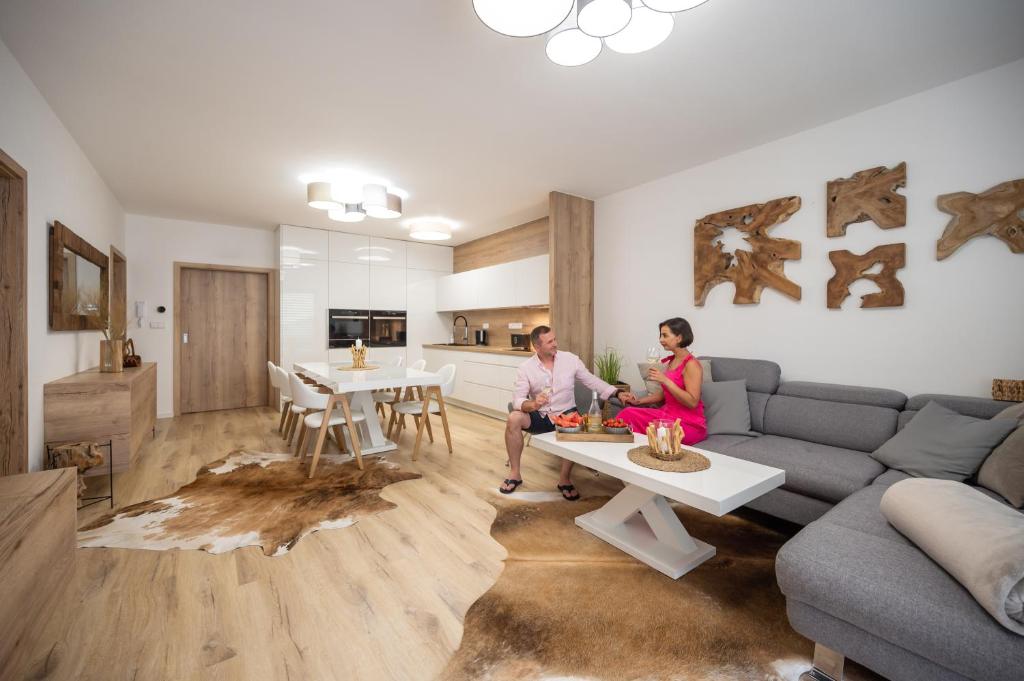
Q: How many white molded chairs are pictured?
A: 6